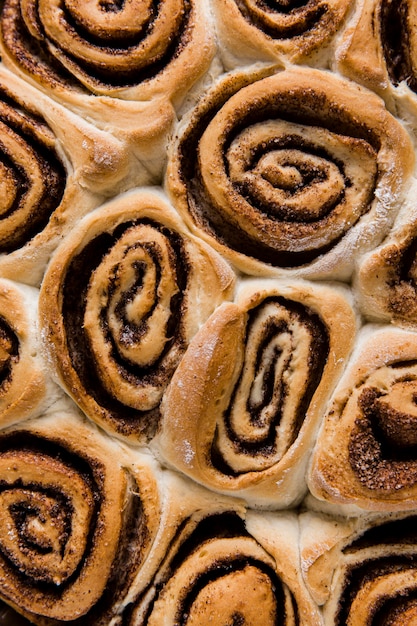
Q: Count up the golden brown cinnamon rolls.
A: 13